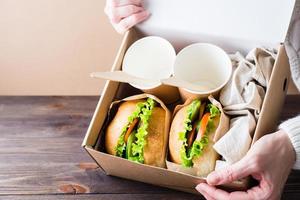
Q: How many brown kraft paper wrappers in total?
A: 2